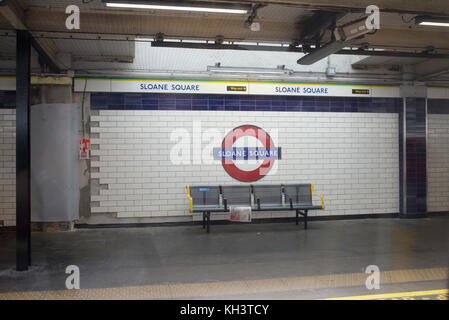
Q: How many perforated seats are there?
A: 4